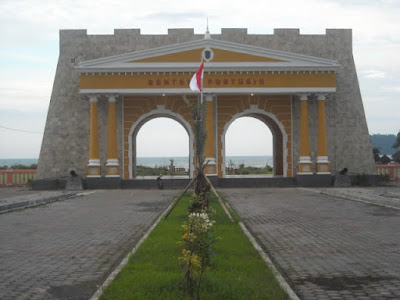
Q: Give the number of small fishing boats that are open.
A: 0